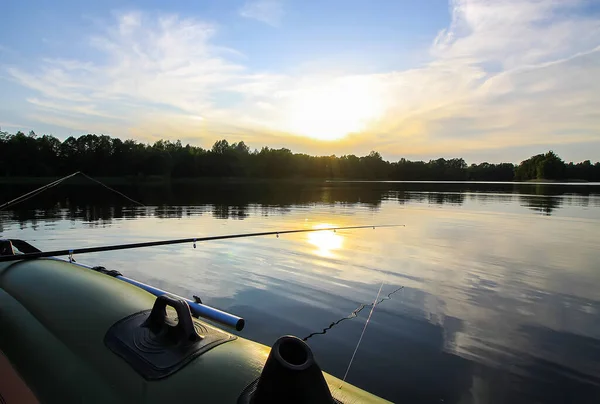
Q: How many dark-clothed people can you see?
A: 0